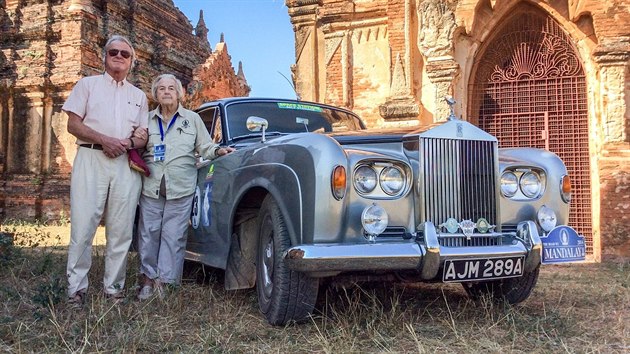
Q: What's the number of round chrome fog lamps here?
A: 2